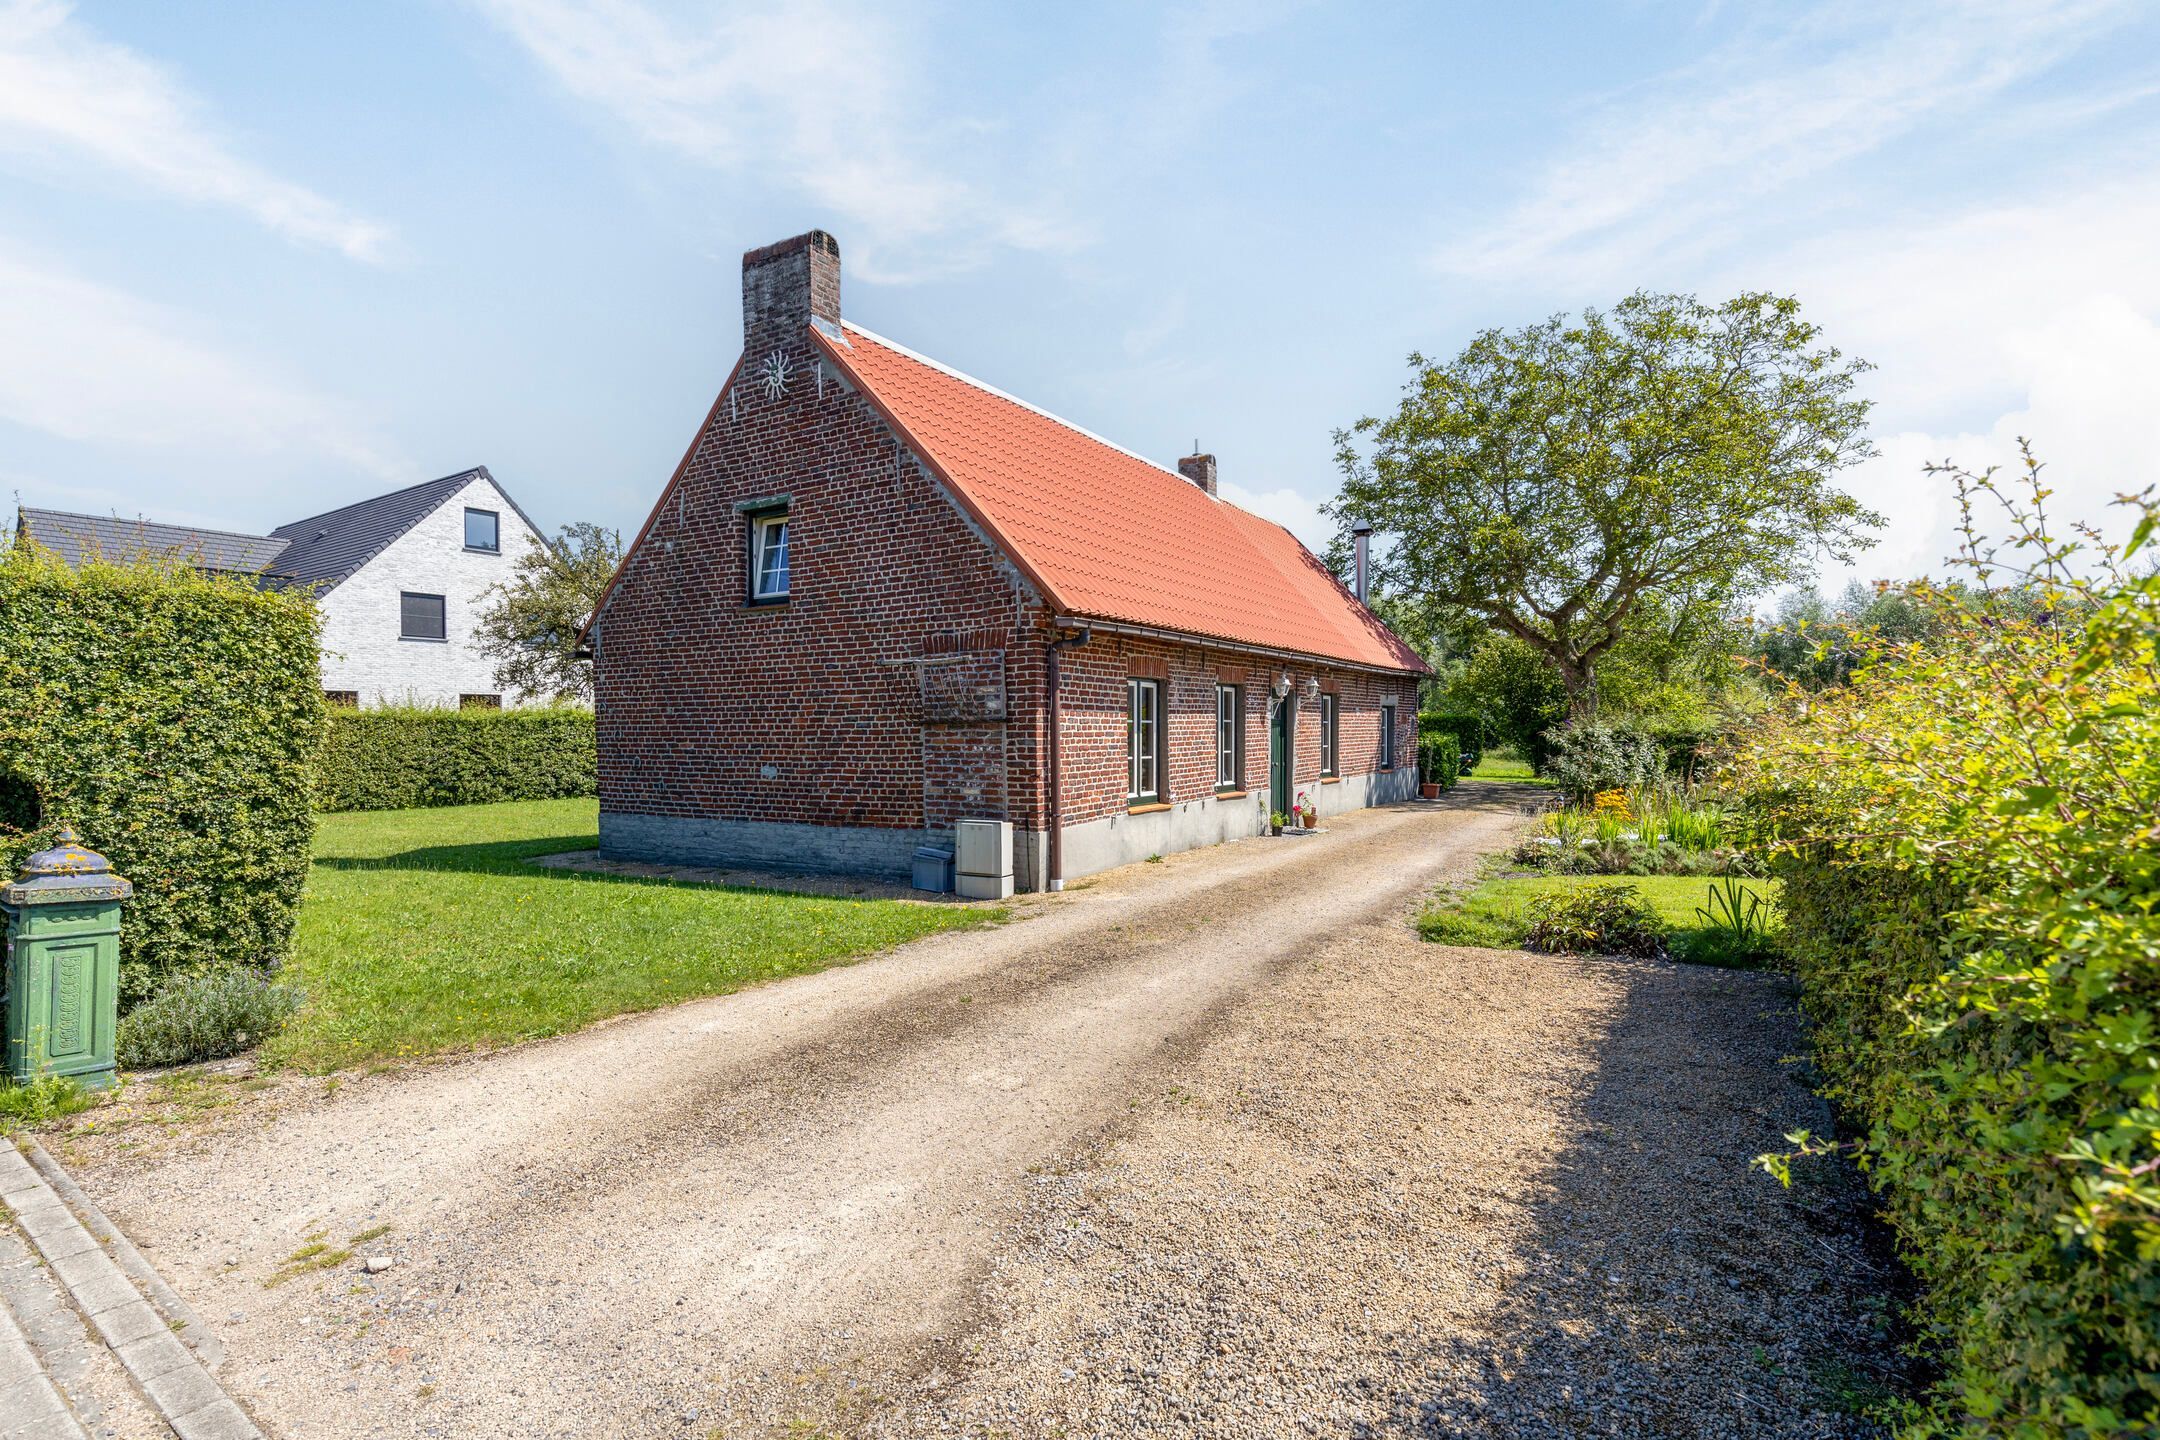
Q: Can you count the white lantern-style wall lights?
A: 2